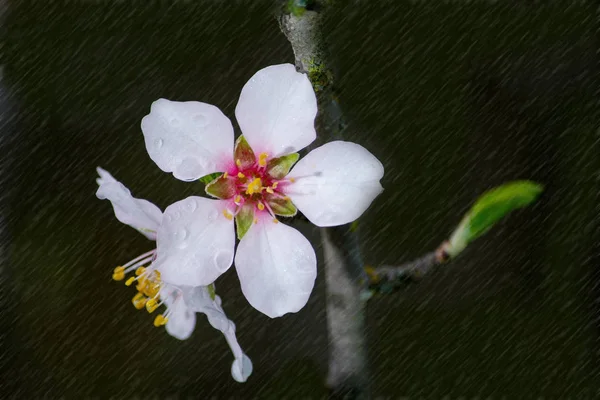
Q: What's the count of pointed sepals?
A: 5